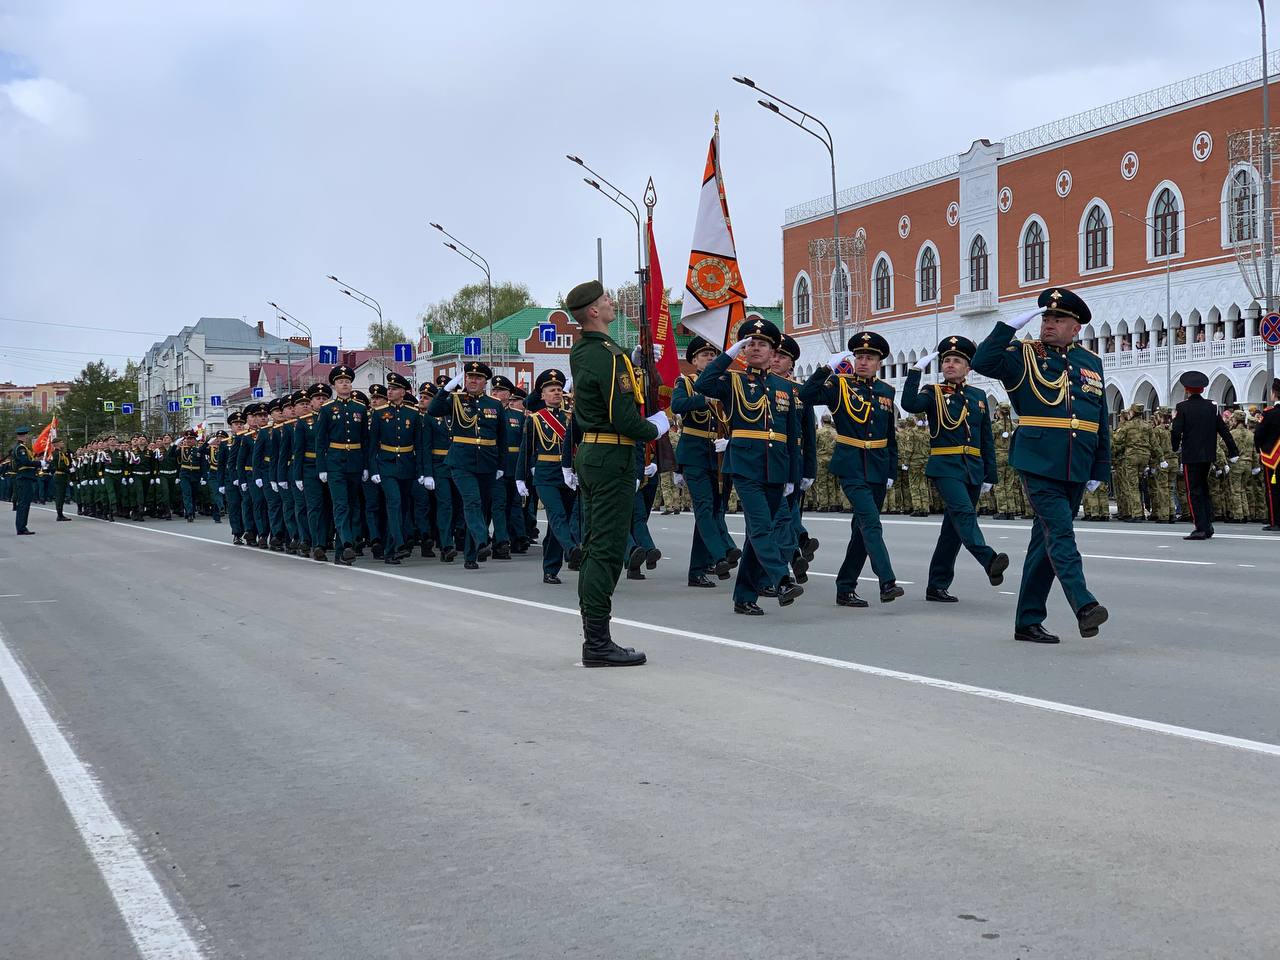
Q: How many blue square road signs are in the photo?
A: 8